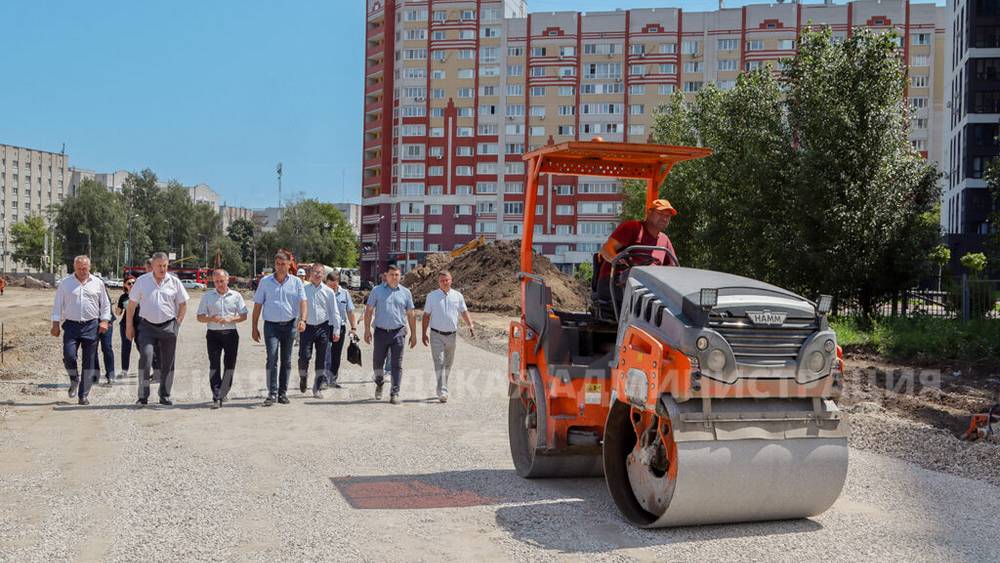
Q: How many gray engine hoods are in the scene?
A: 1